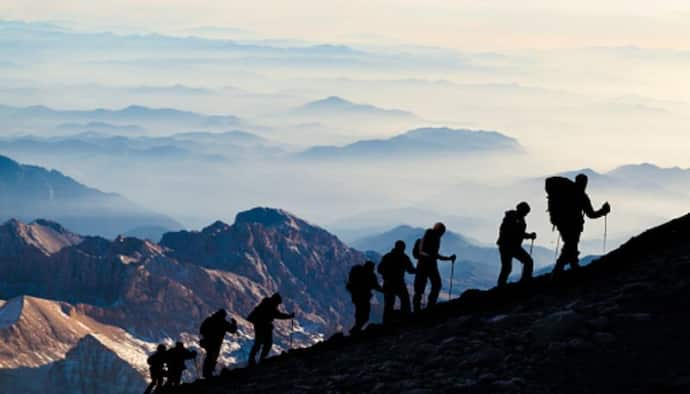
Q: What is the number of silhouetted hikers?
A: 9